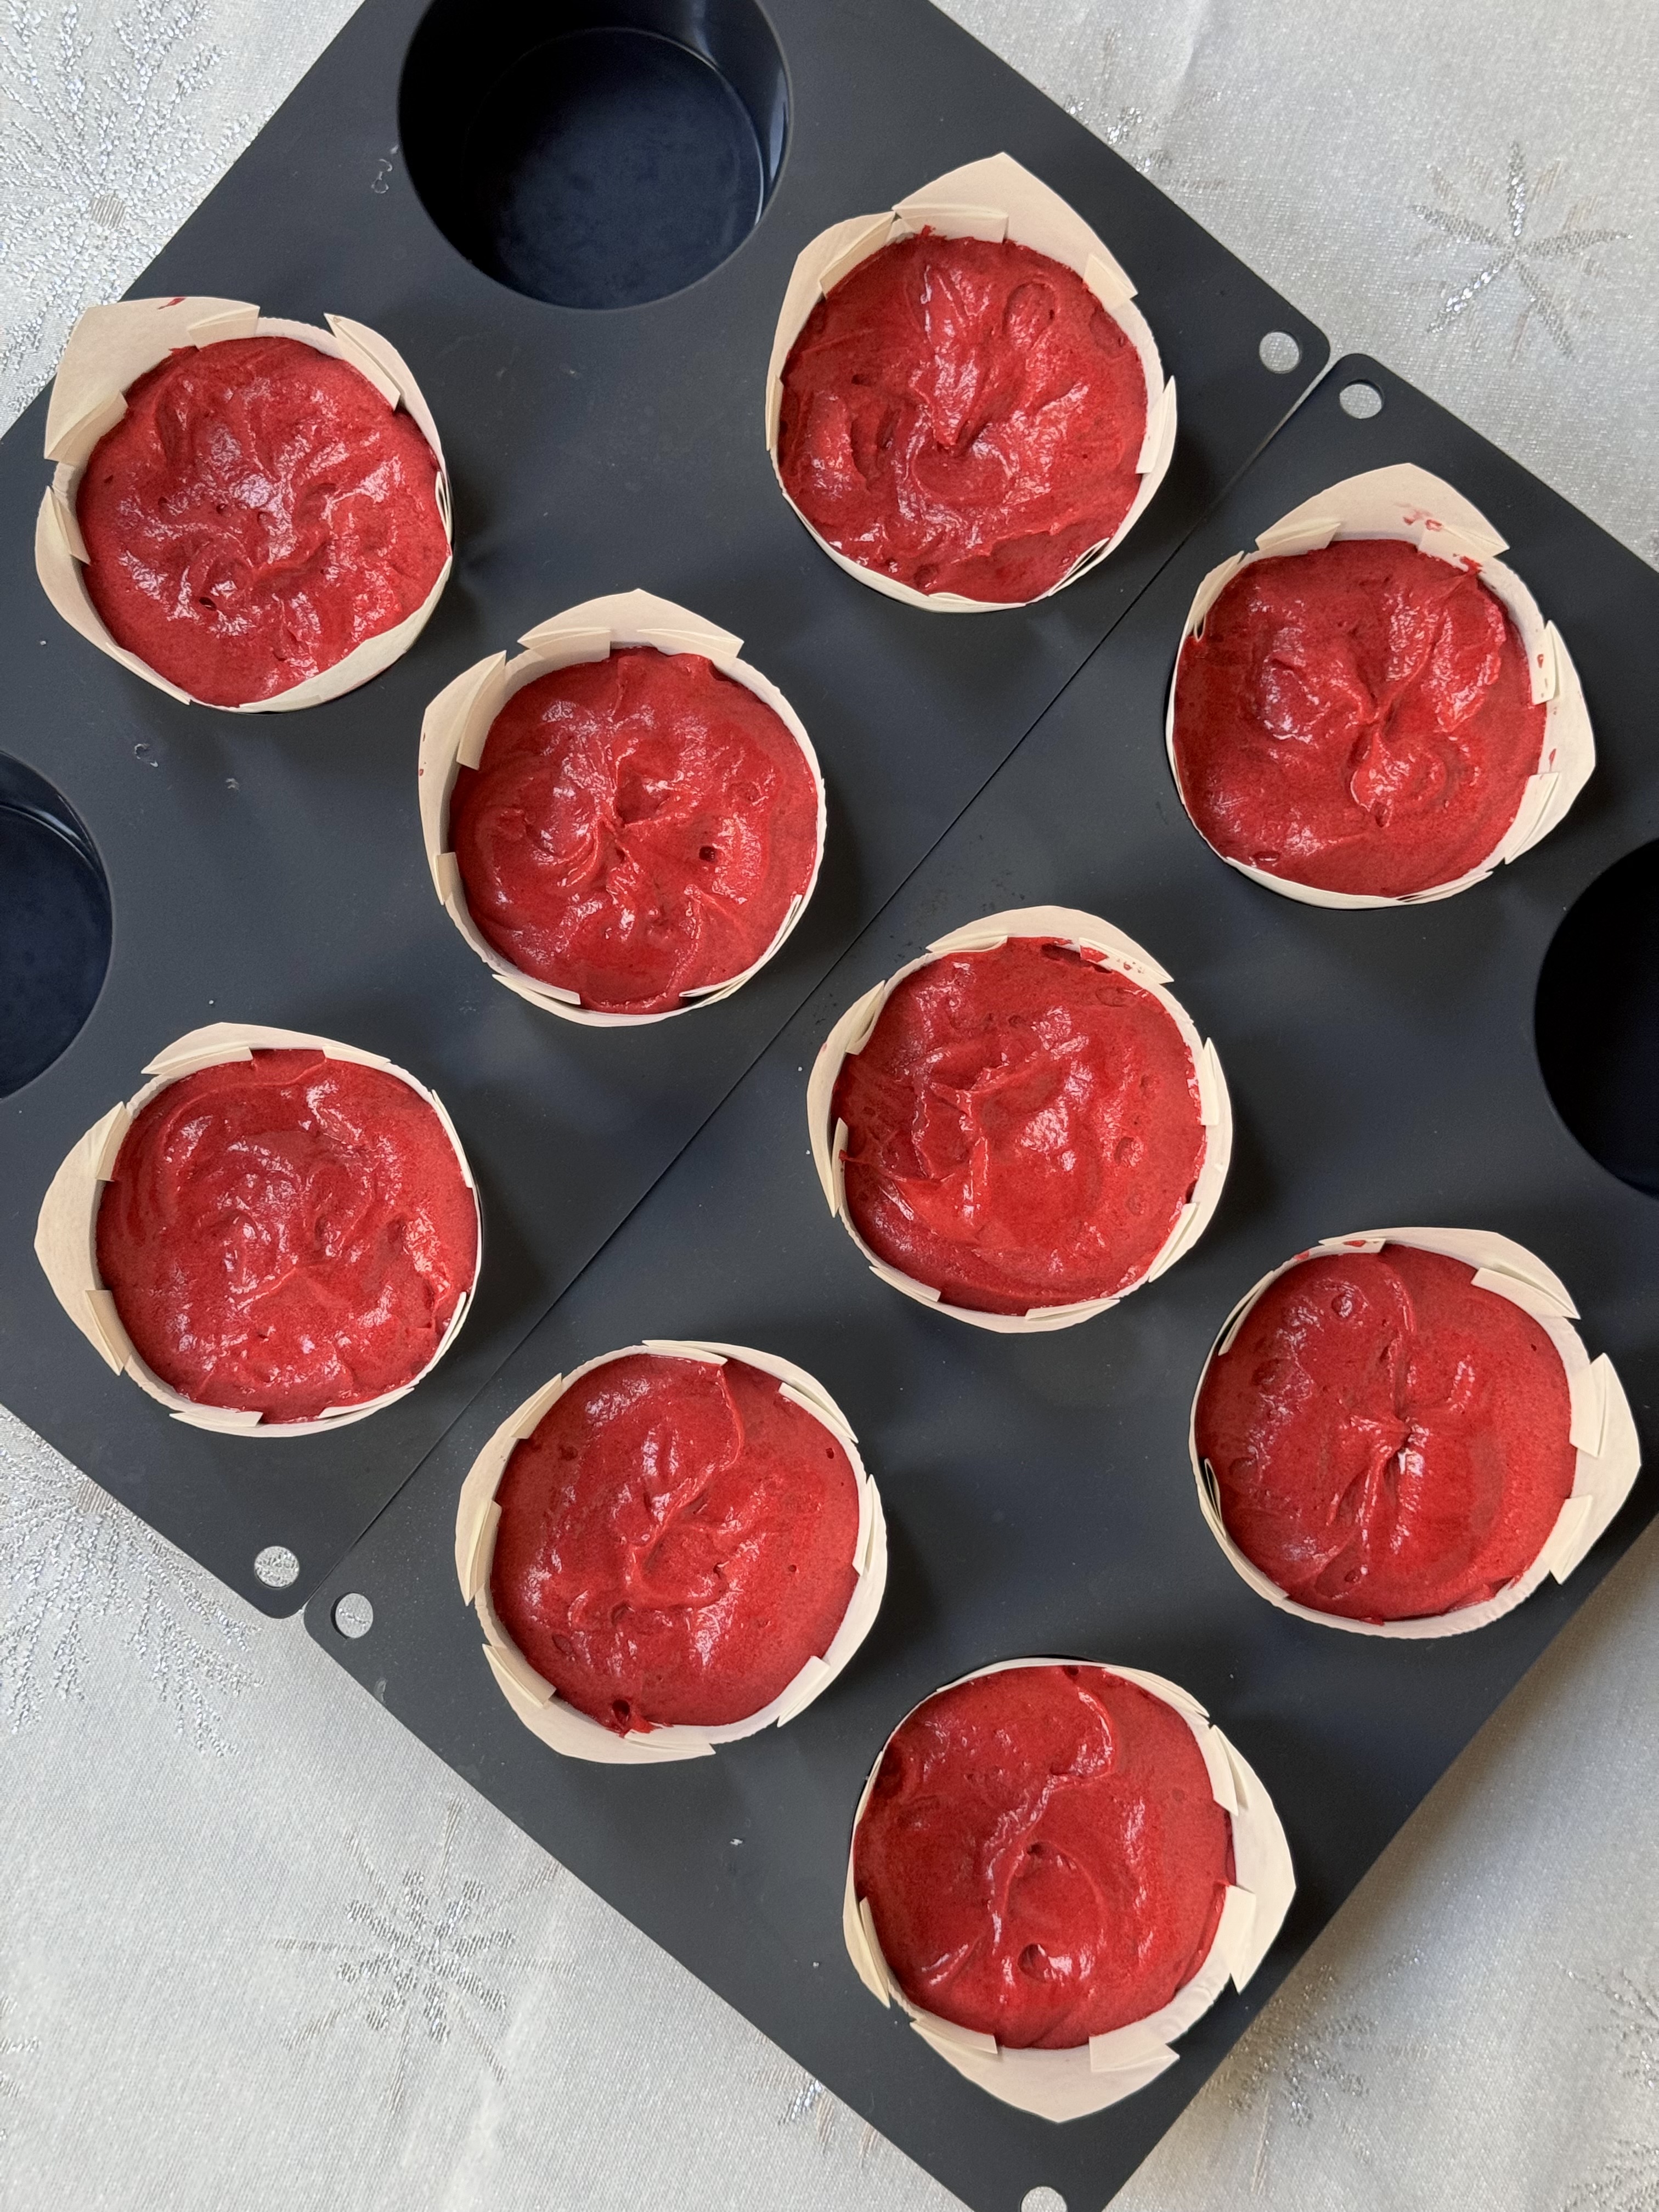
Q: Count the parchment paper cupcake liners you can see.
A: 9